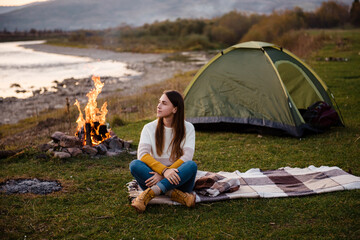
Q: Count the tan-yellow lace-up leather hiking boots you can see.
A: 2